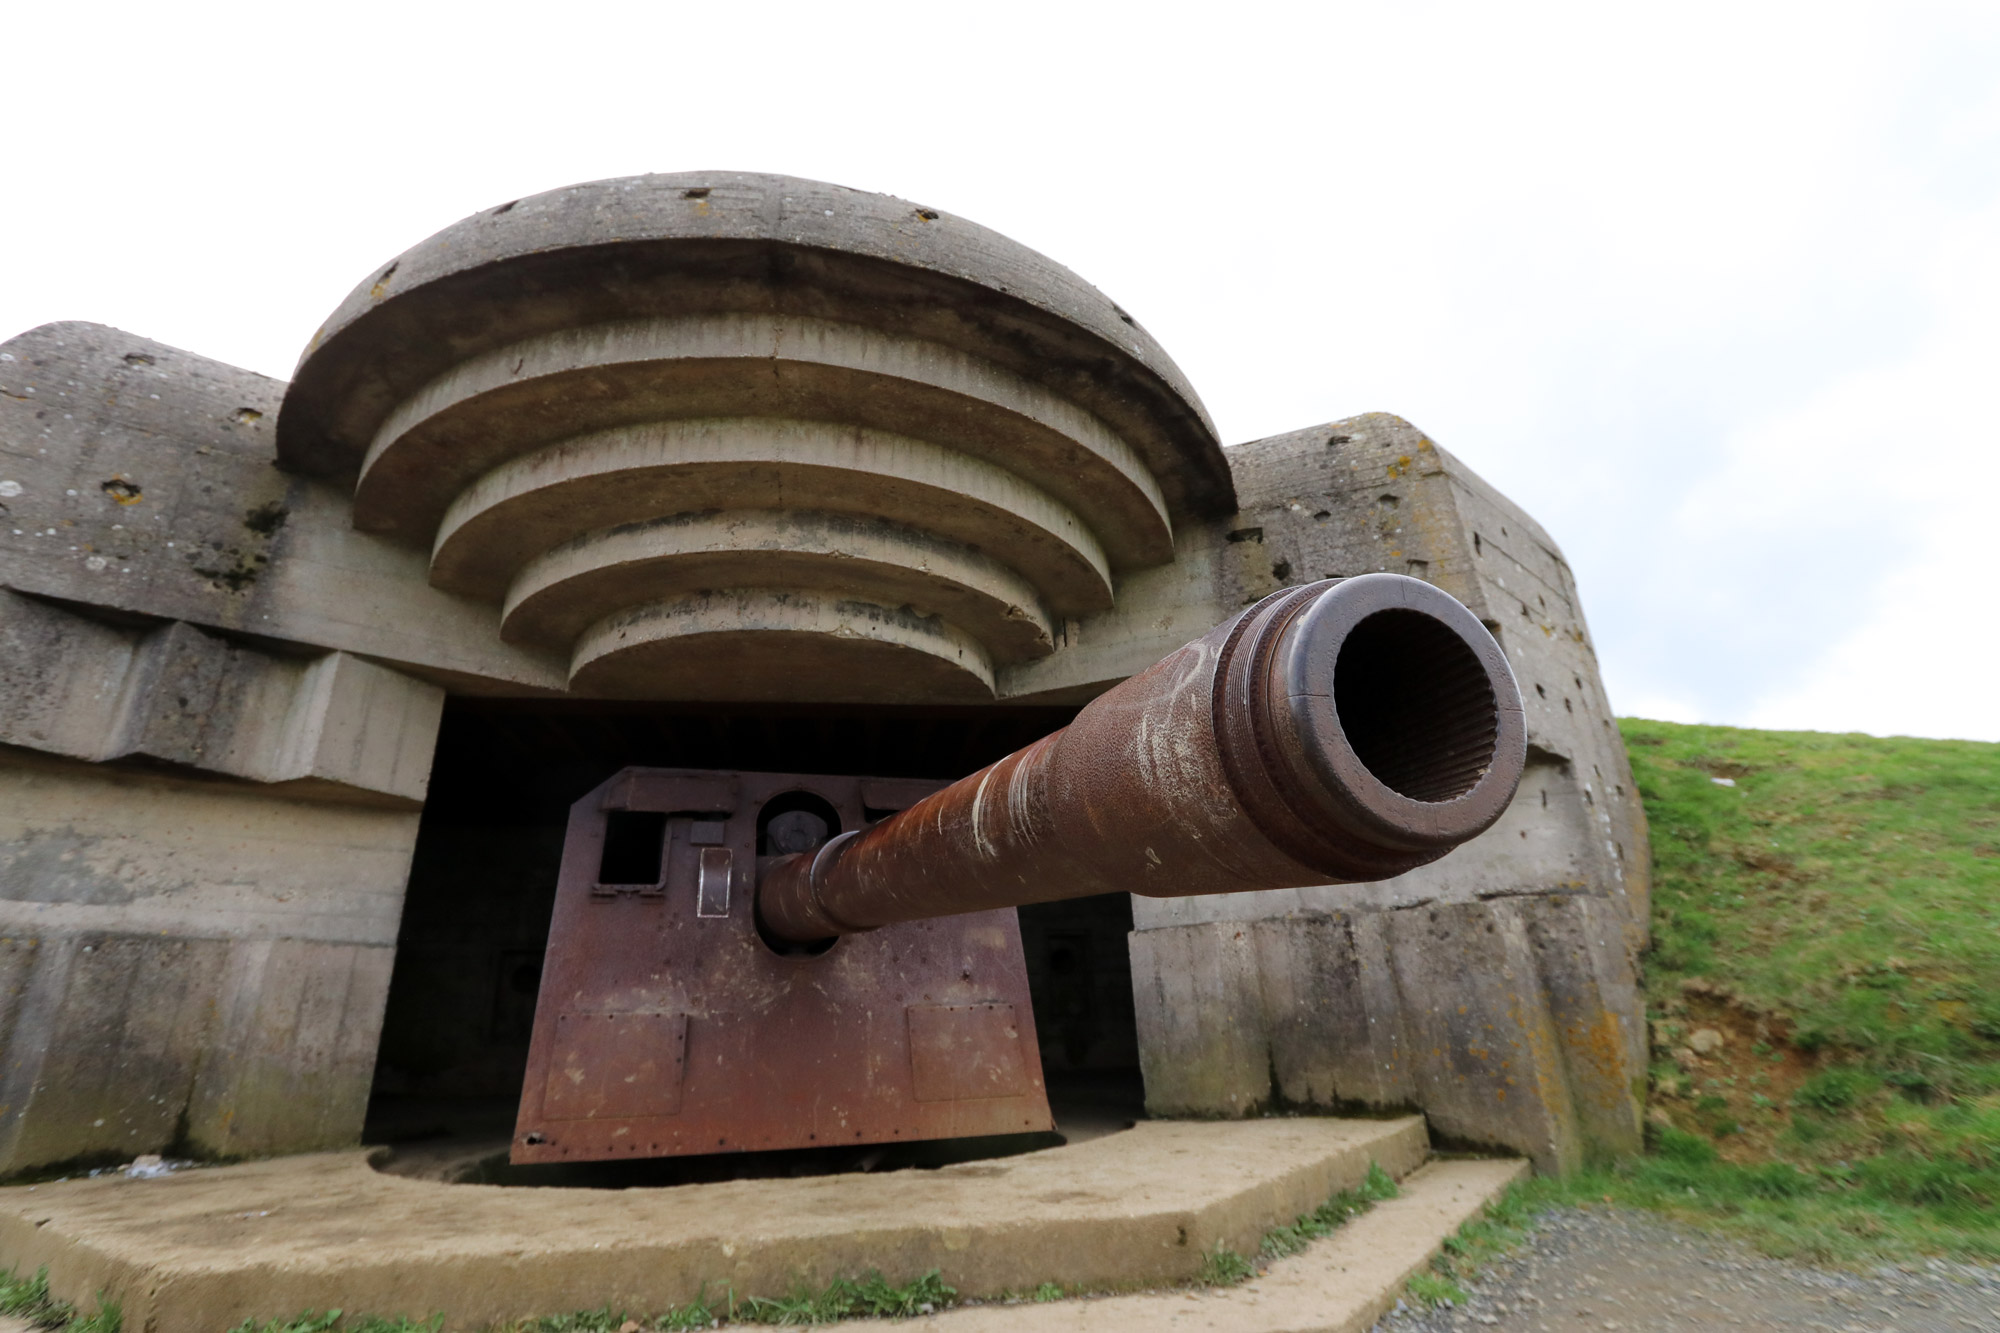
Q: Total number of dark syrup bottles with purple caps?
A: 0